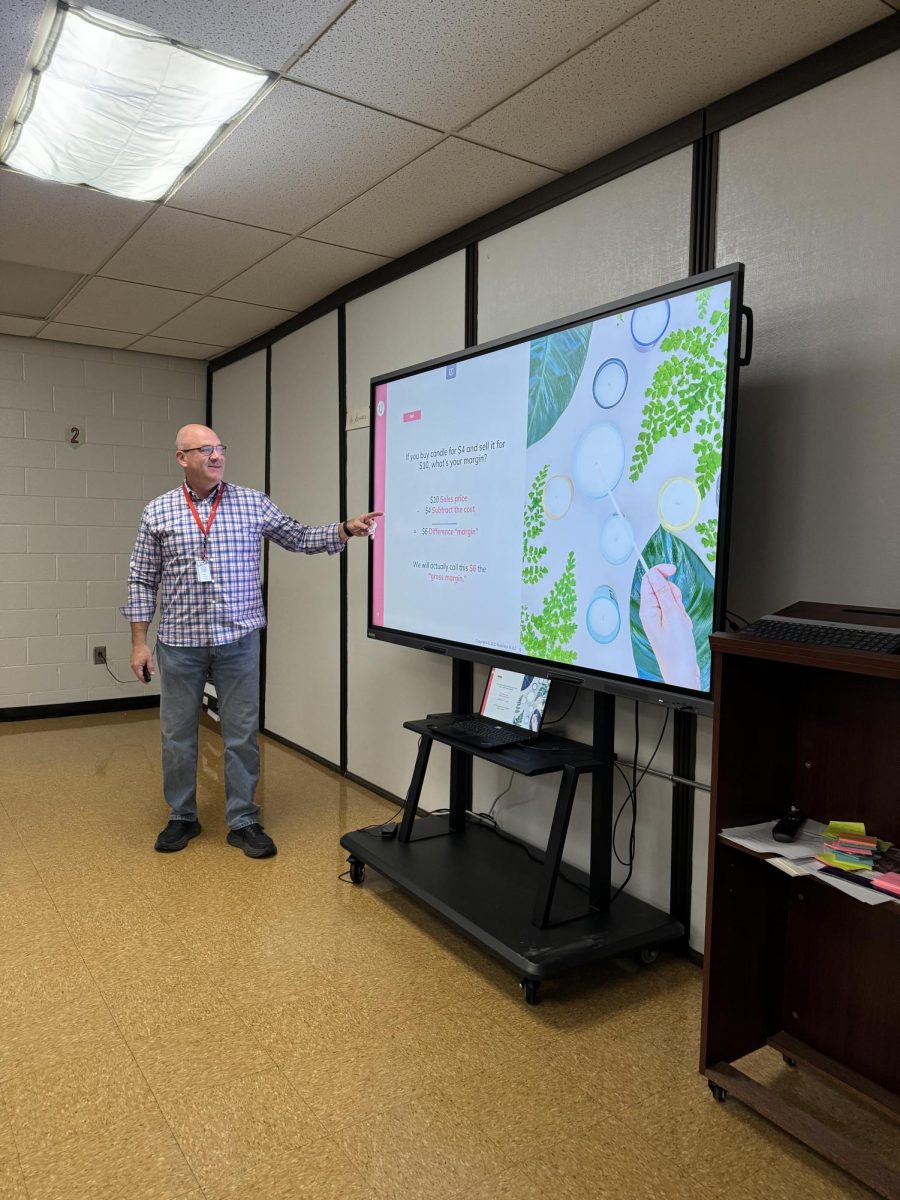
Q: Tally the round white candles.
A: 7